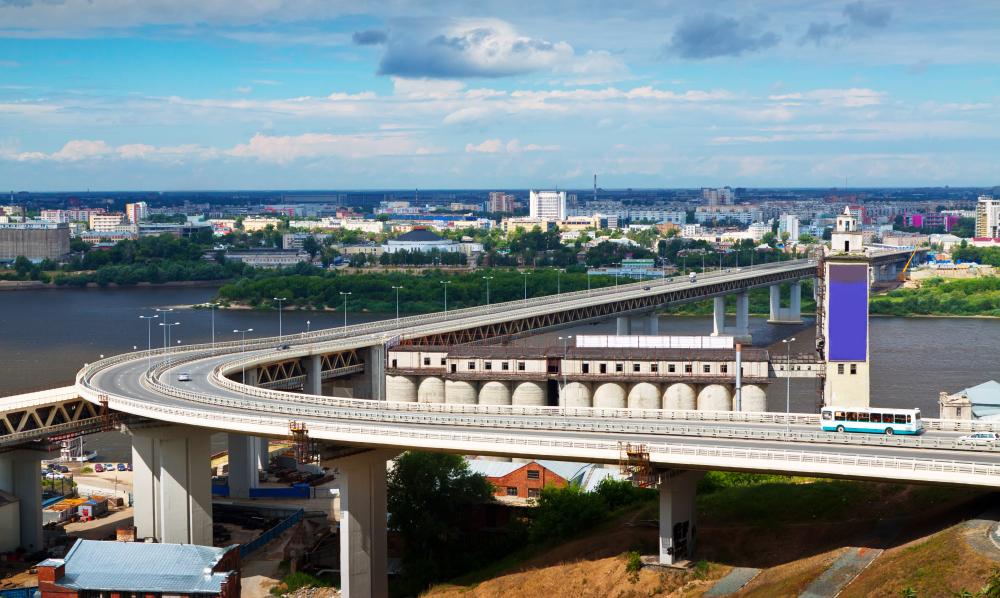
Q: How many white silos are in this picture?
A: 11